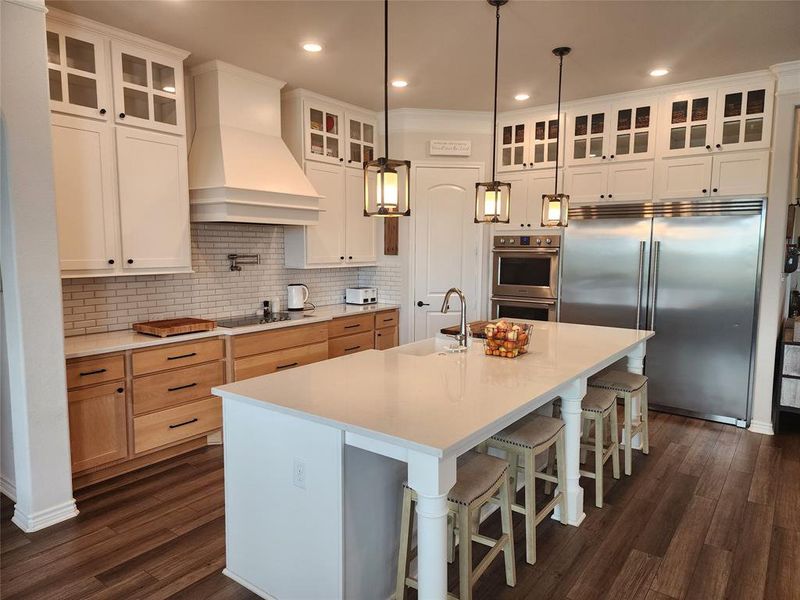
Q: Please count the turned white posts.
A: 3